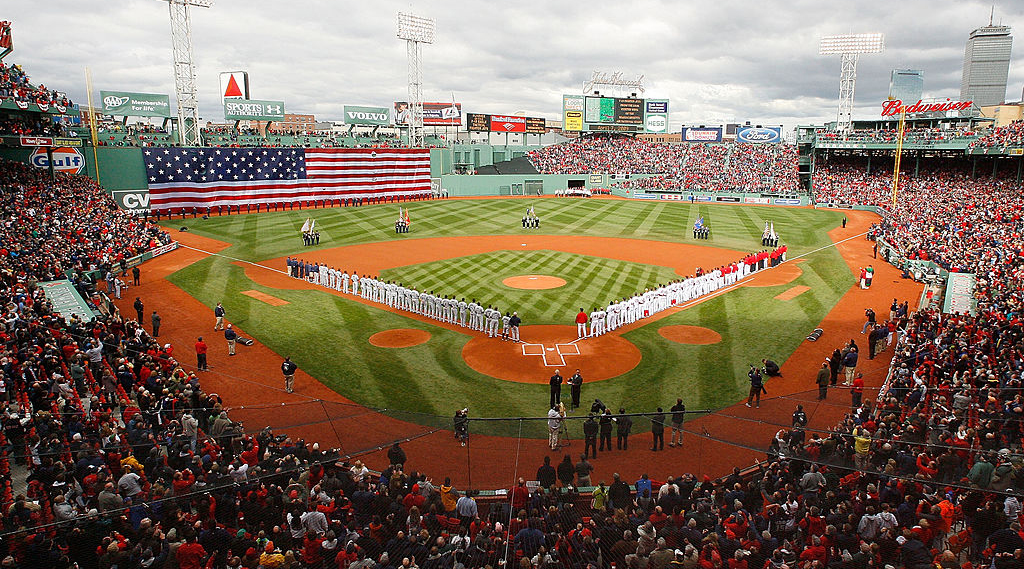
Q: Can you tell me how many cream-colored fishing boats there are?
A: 0